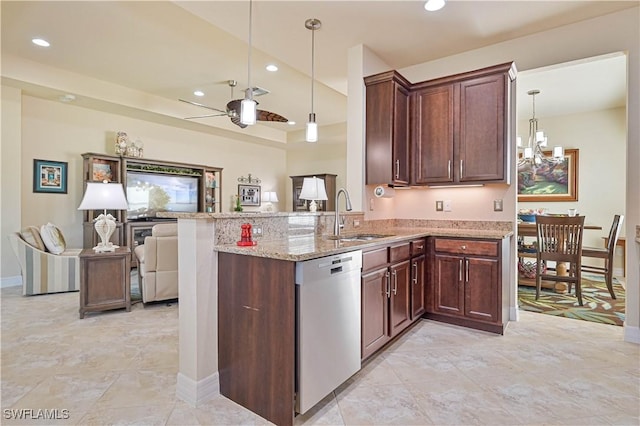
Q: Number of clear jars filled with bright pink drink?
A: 0